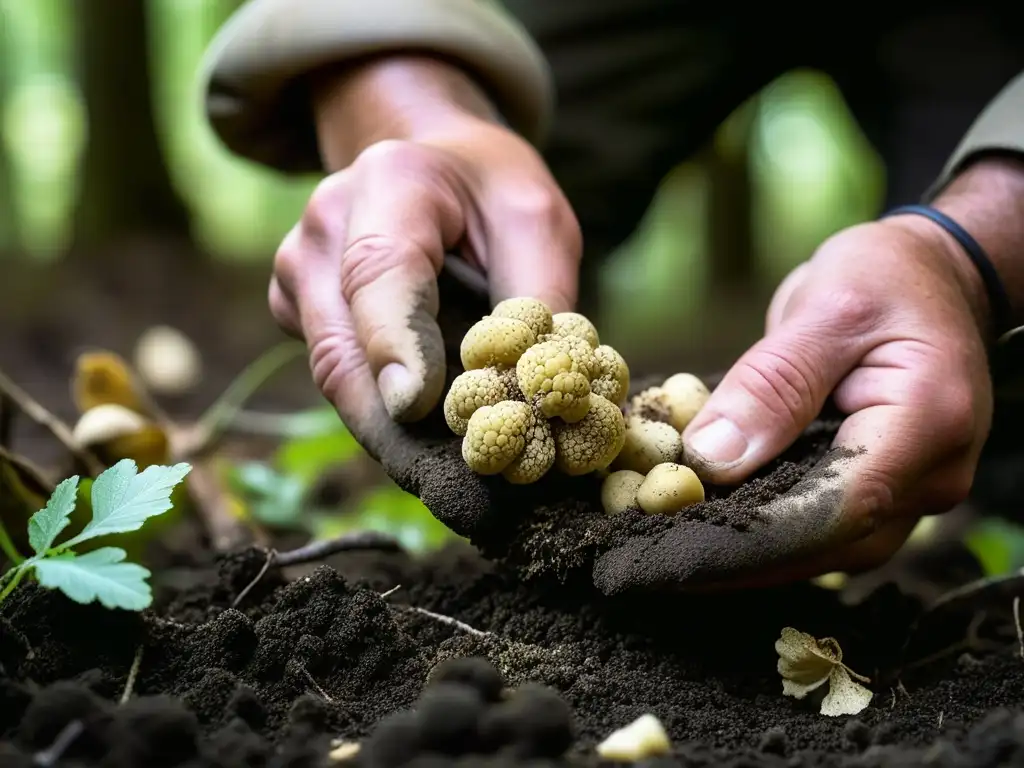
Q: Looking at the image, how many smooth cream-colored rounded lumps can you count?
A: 4